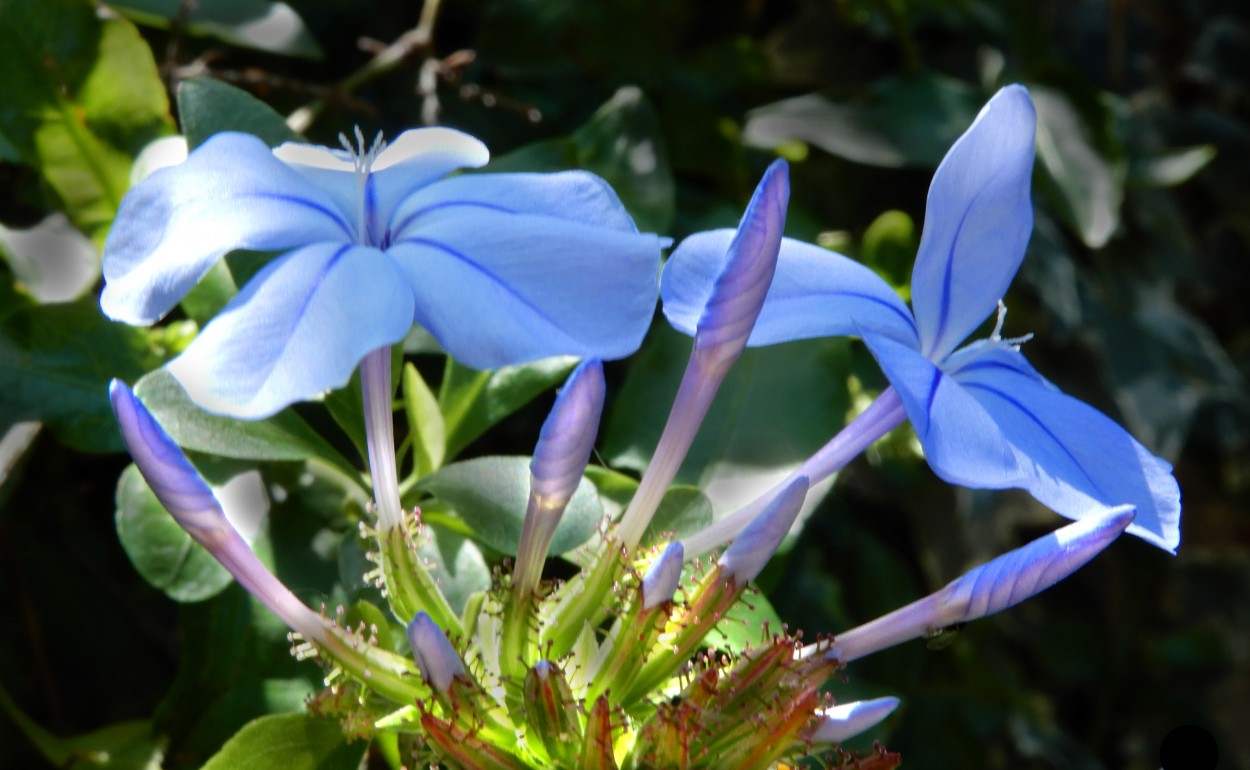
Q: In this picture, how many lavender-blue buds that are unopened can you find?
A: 8